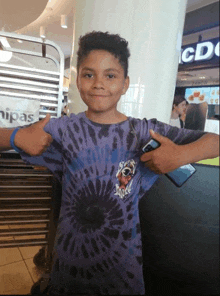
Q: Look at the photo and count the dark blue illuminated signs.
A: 1